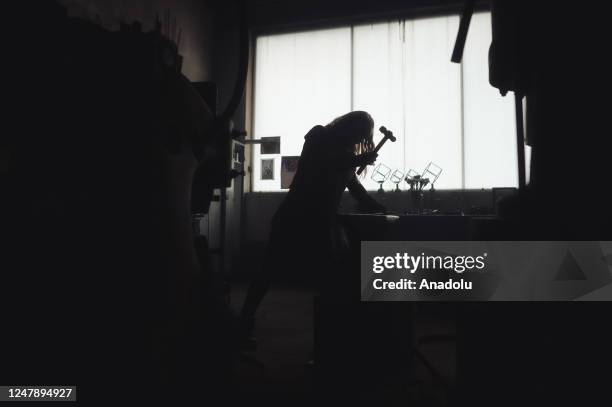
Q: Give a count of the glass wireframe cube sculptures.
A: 4